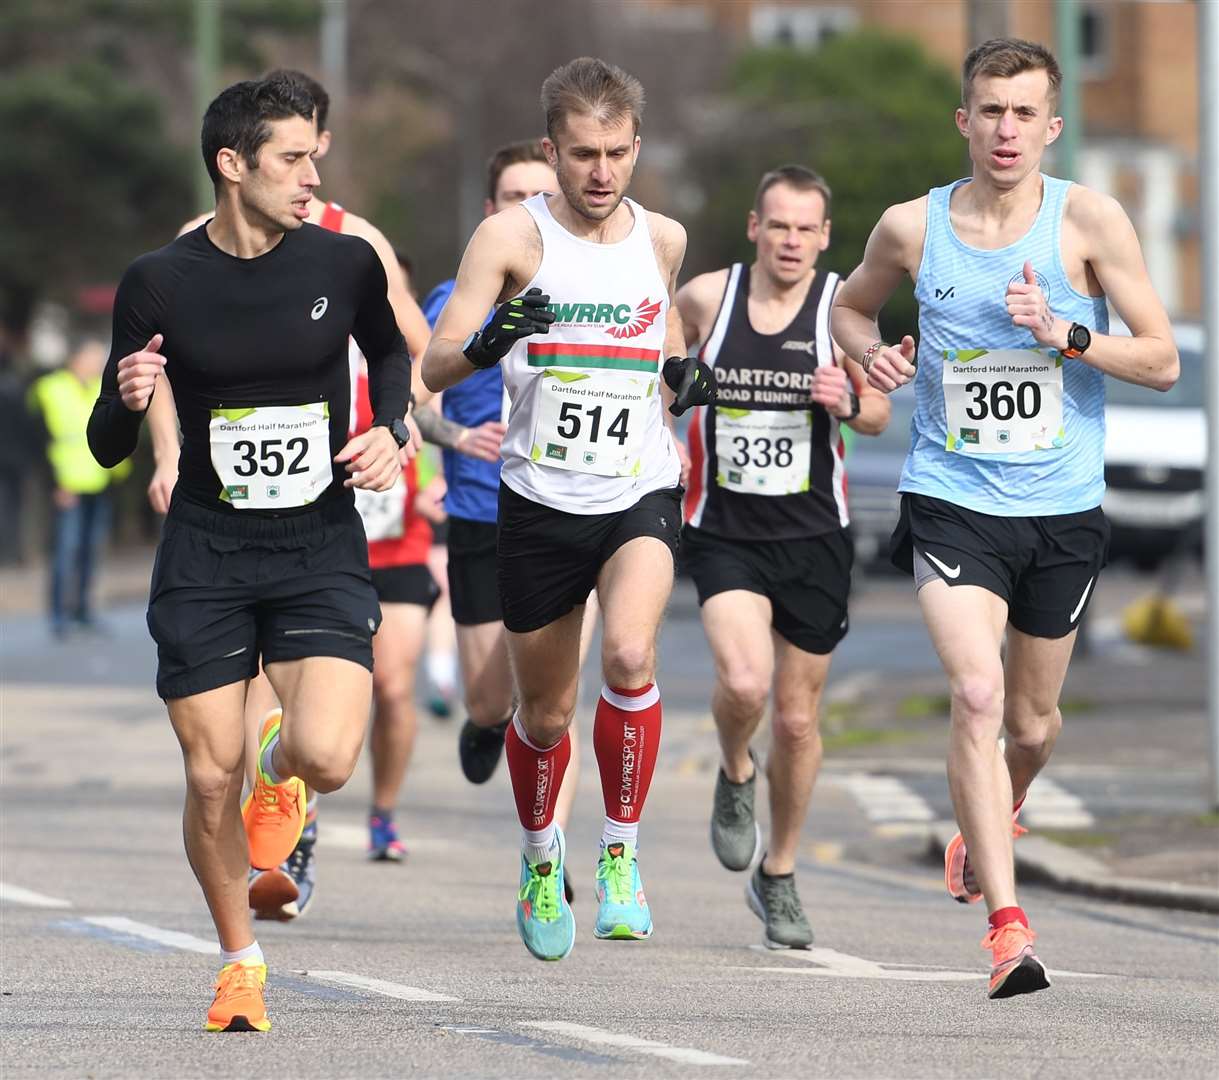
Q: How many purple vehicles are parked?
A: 0